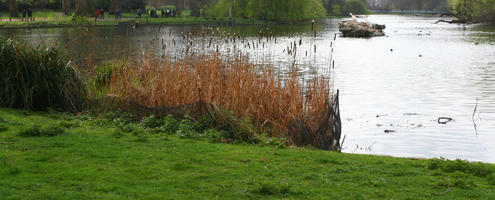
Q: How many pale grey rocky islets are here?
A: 1